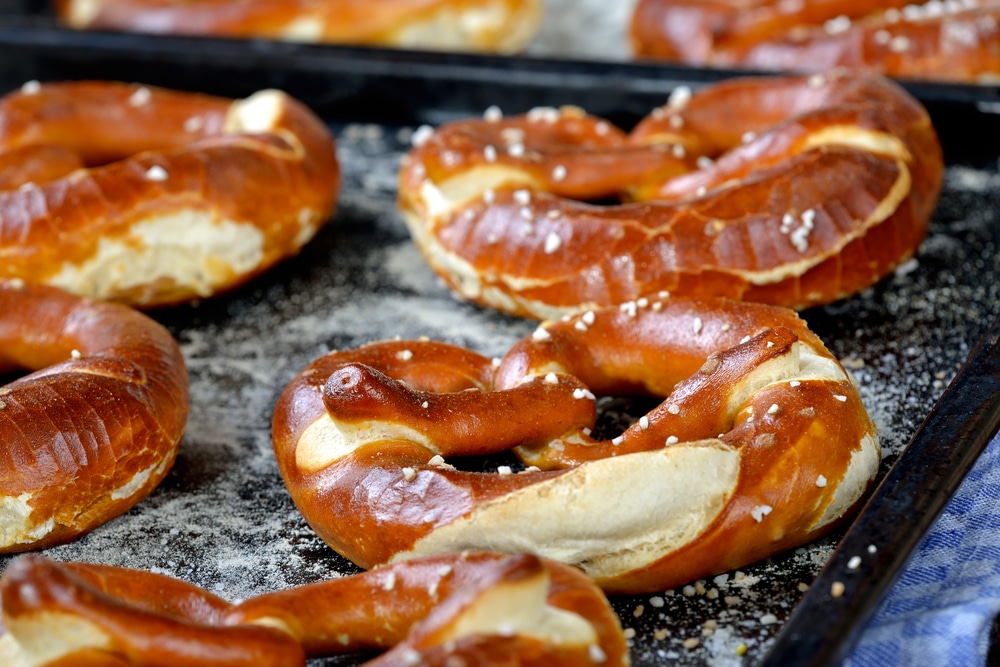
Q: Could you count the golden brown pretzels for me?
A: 7